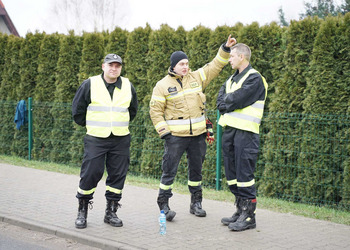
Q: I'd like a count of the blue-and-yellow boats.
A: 0